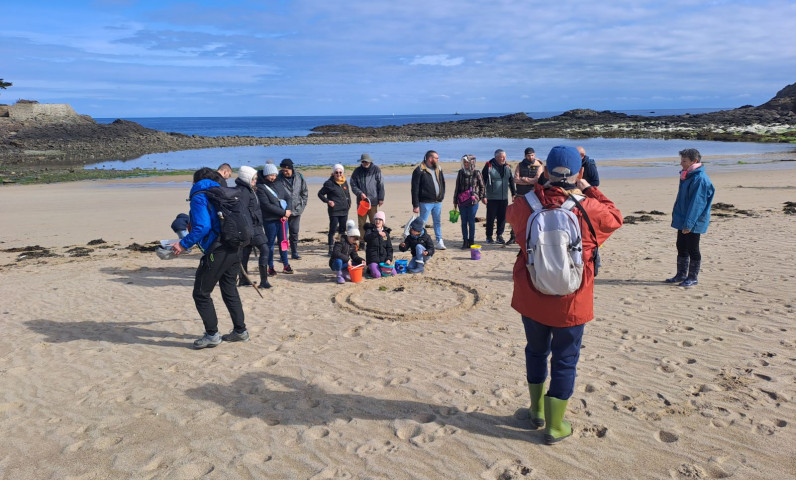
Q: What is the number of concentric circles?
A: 2